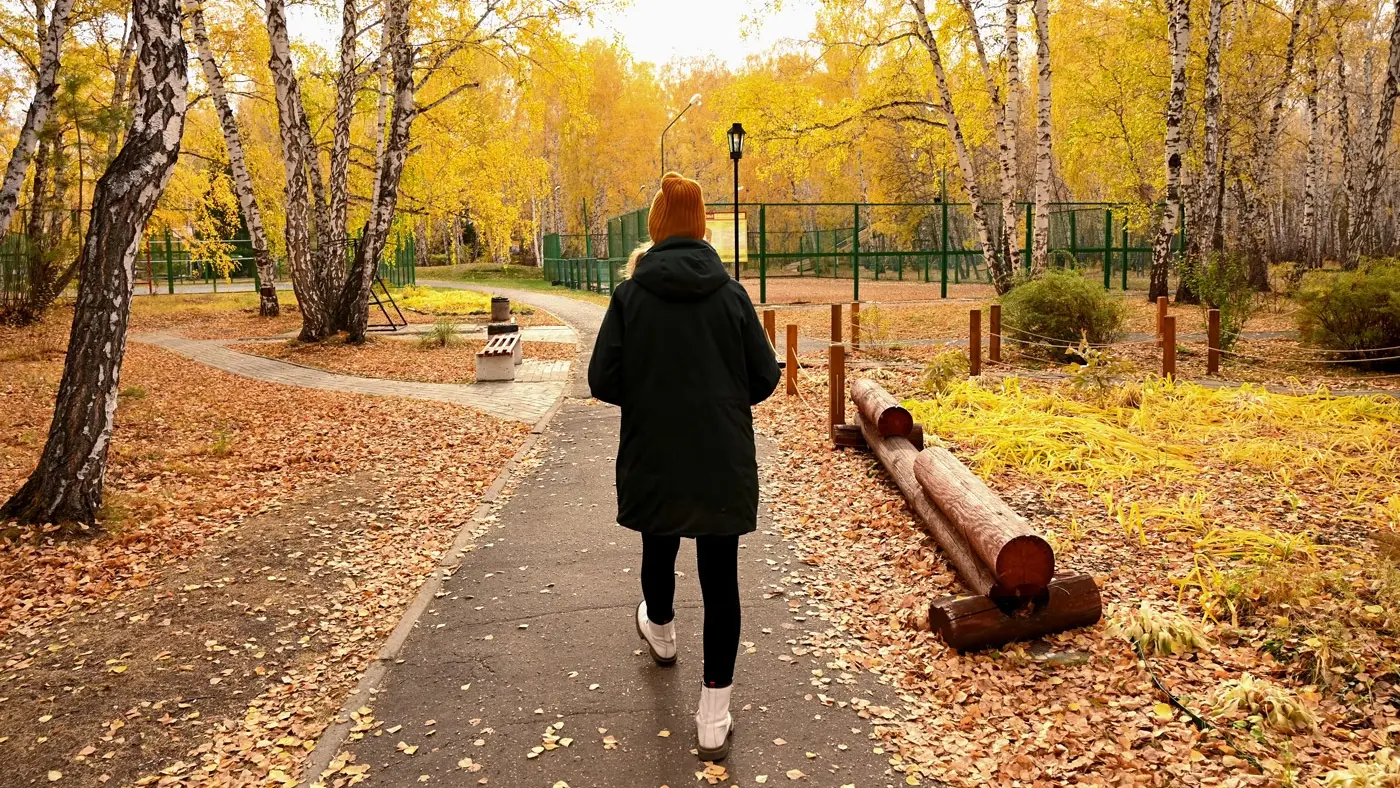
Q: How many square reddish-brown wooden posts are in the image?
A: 10